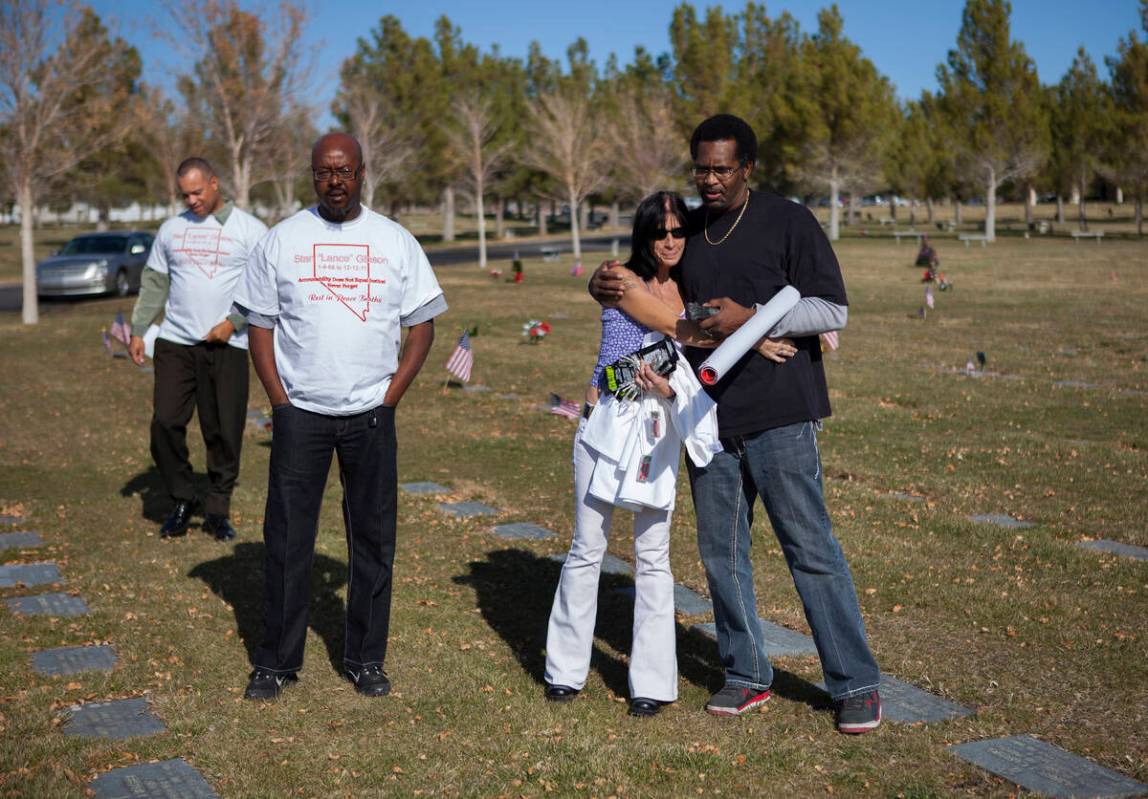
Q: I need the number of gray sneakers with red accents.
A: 2